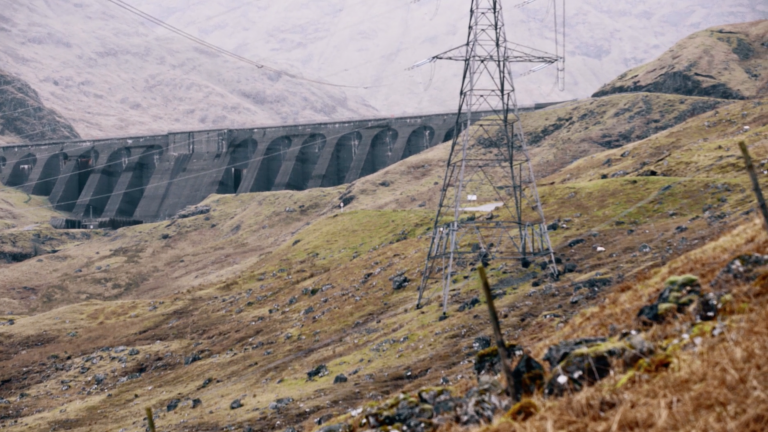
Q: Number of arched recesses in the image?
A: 13